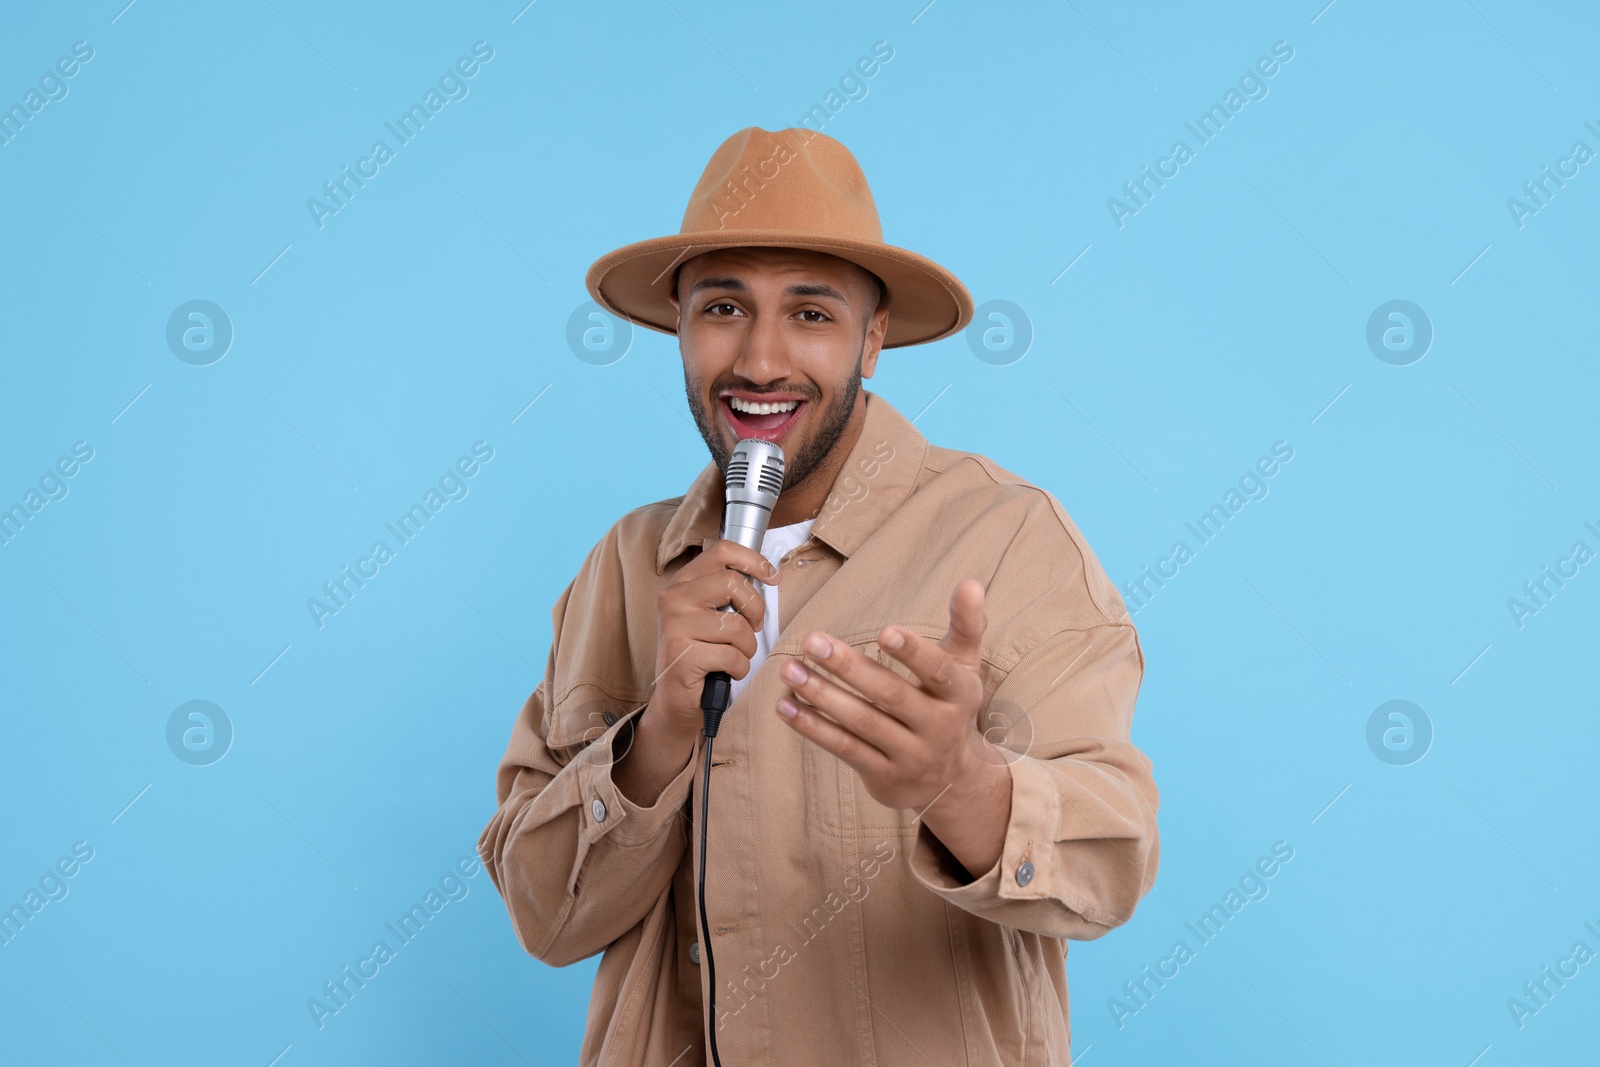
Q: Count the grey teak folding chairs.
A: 0